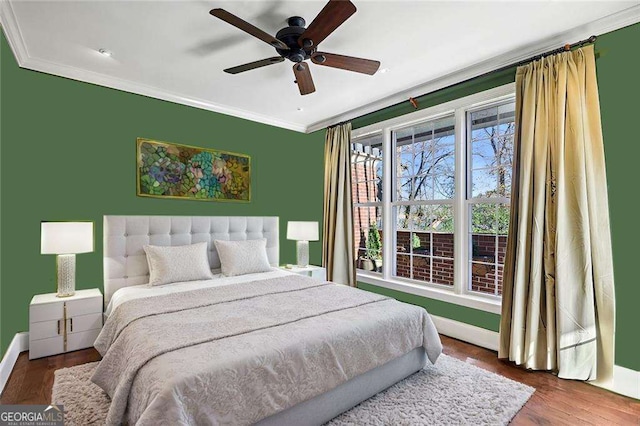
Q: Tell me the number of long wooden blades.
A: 5